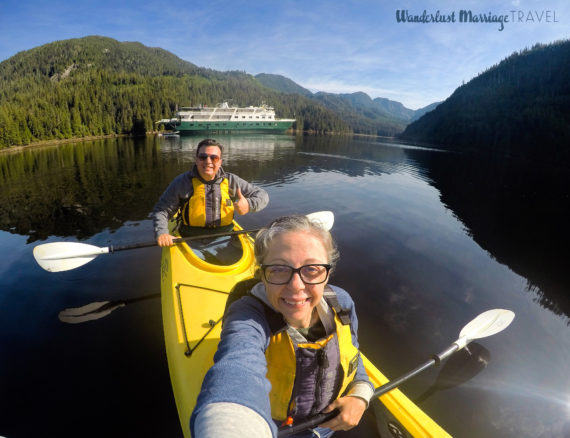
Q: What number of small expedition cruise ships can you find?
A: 1